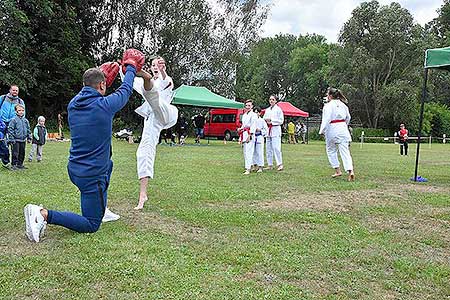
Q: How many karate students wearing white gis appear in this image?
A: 5